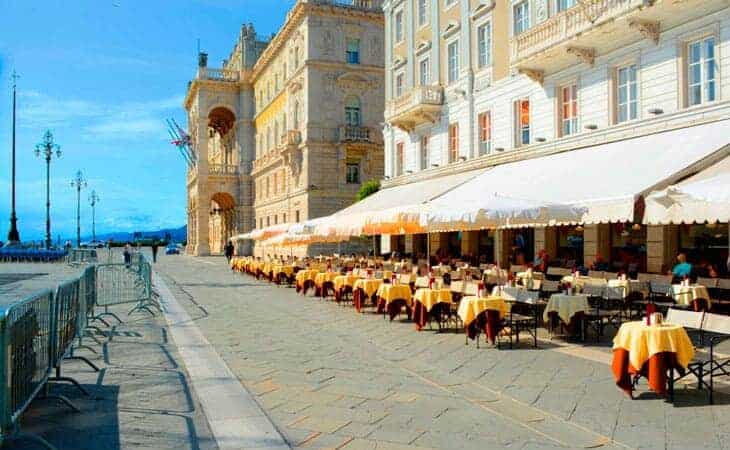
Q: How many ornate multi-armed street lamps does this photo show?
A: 3